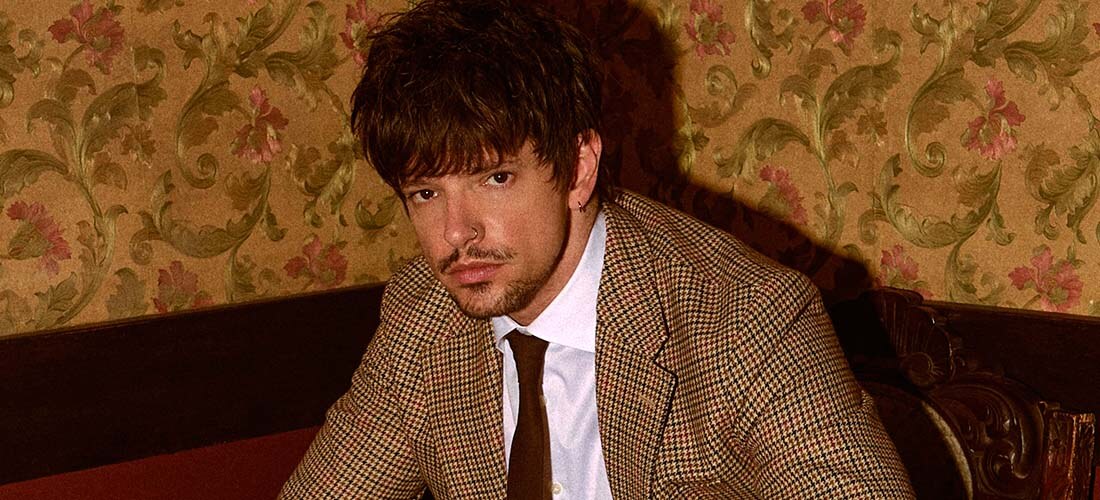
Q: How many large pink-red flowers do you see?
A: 12